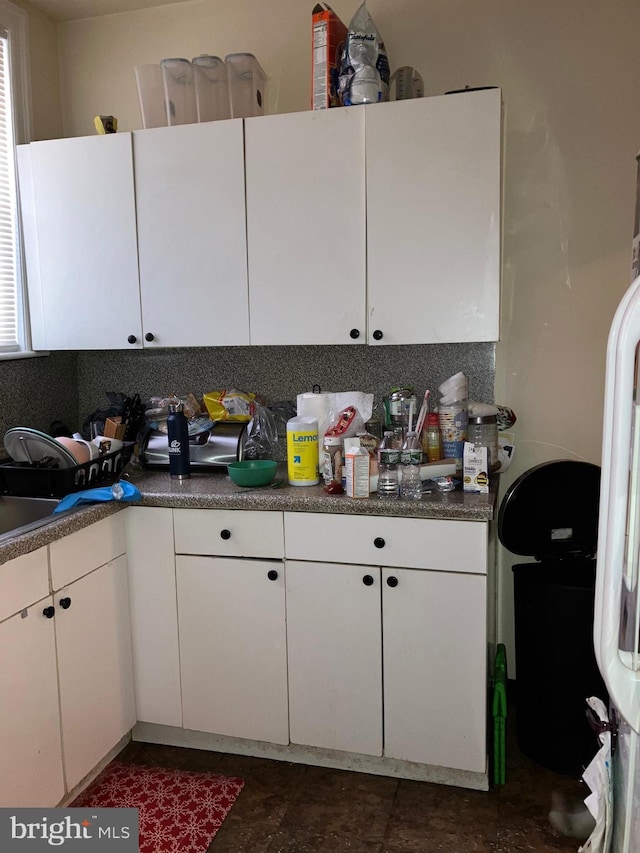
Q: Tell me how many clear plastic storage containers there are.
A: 4